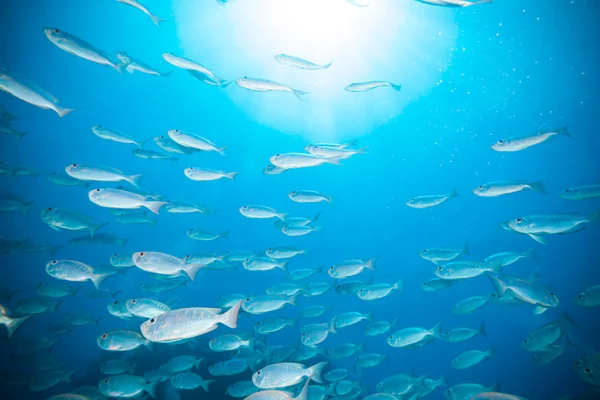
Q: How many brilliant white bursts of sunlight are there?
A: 1